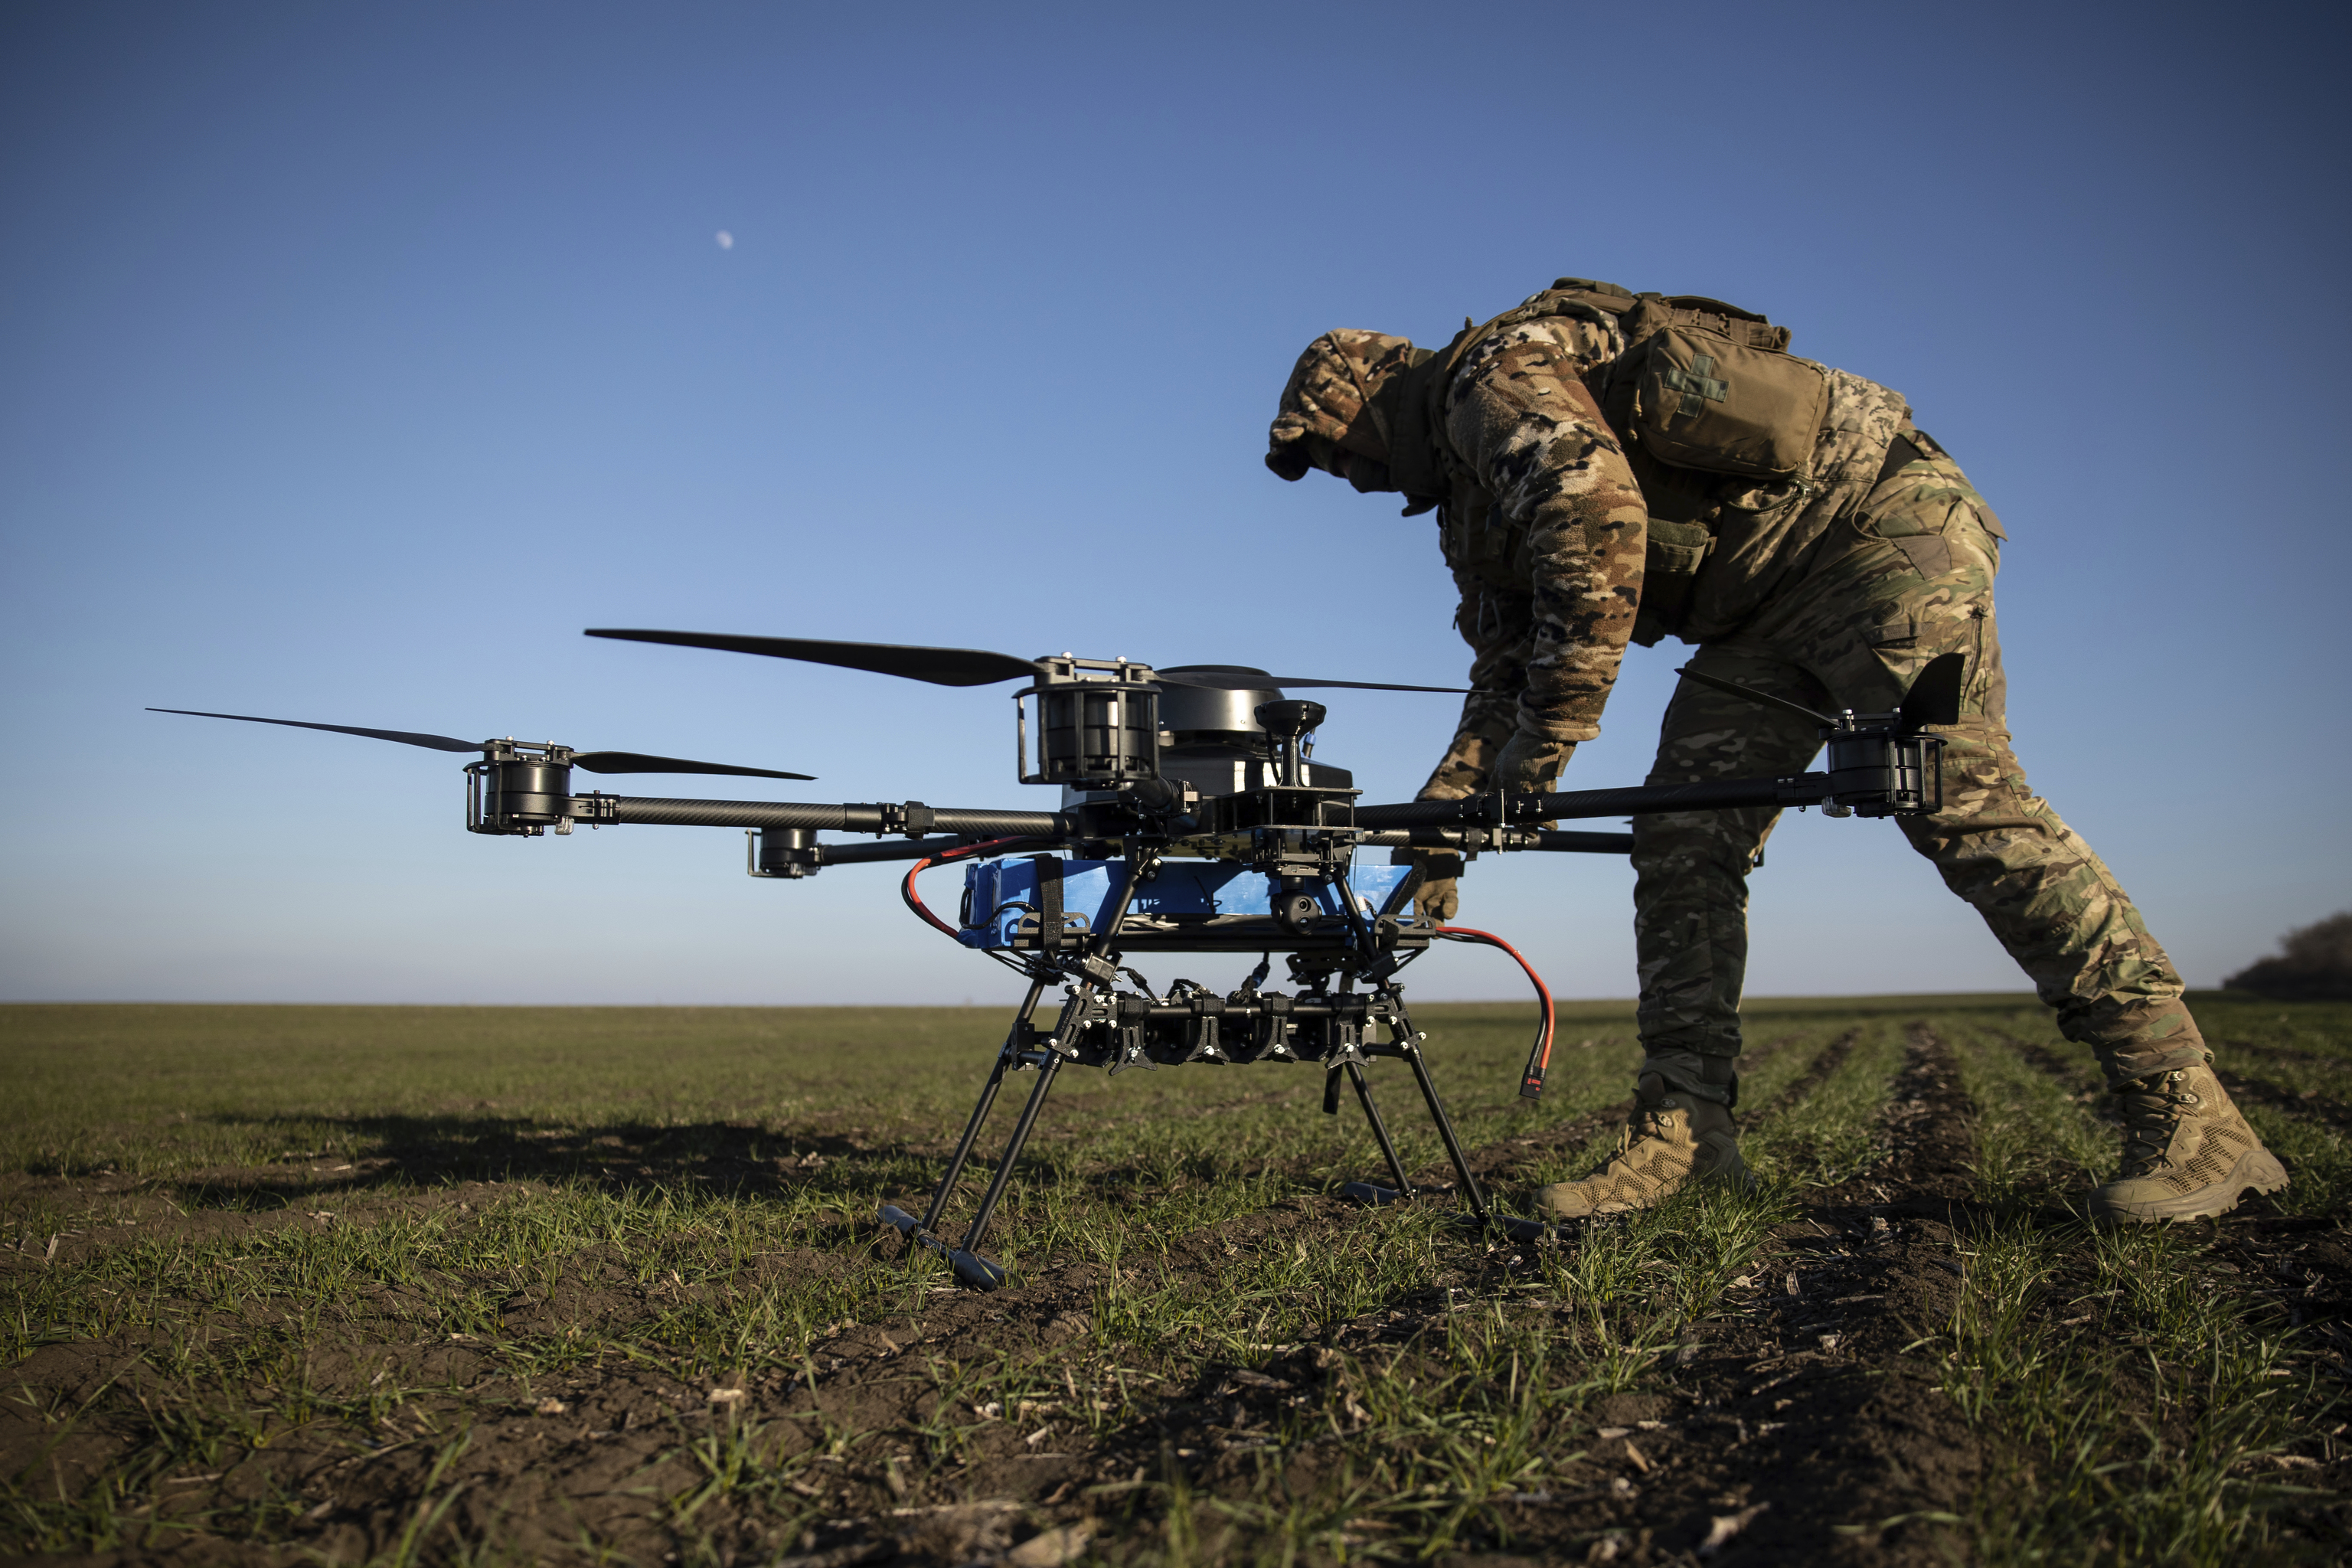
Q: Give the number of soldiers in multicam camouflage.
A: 1